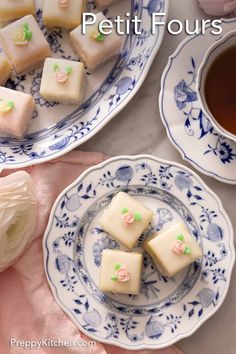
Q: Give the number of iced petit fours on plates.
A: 11